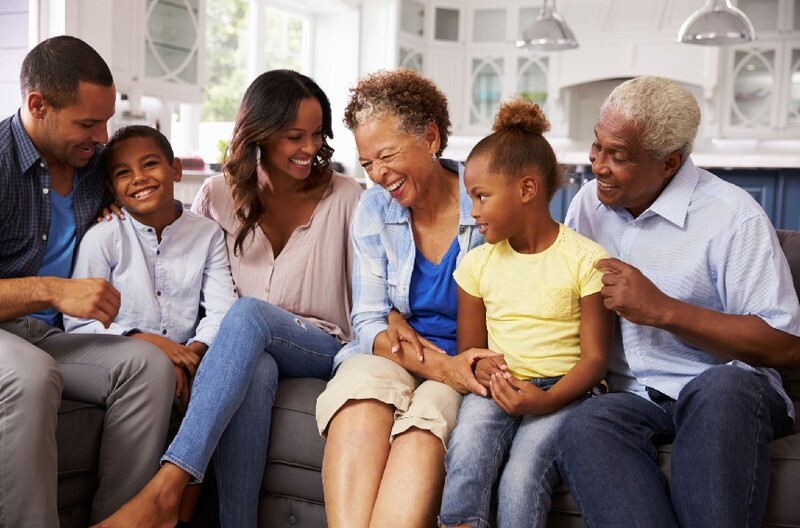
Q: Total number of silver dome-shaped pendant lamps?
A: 2